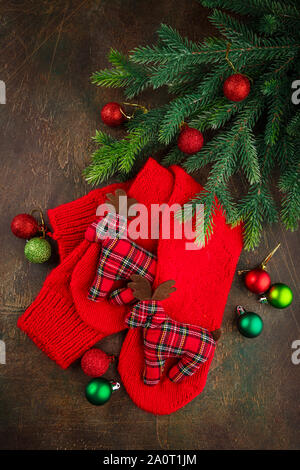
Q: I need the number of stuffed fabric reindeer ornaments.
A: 2